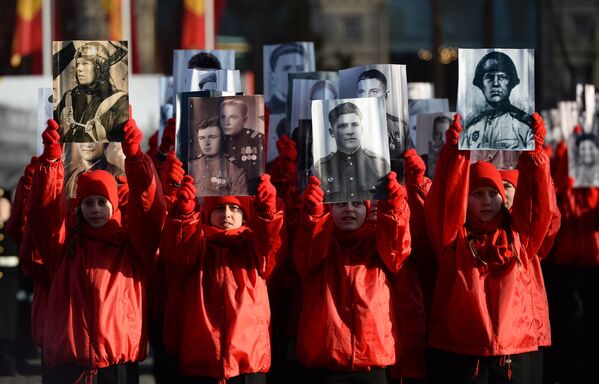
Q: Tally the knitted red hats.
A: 5